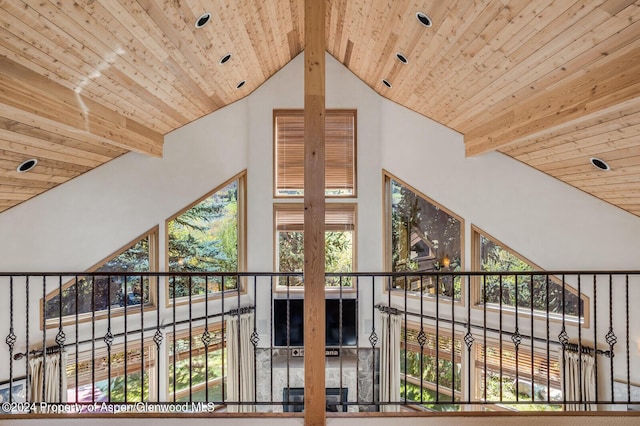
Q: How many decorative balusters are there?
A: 12